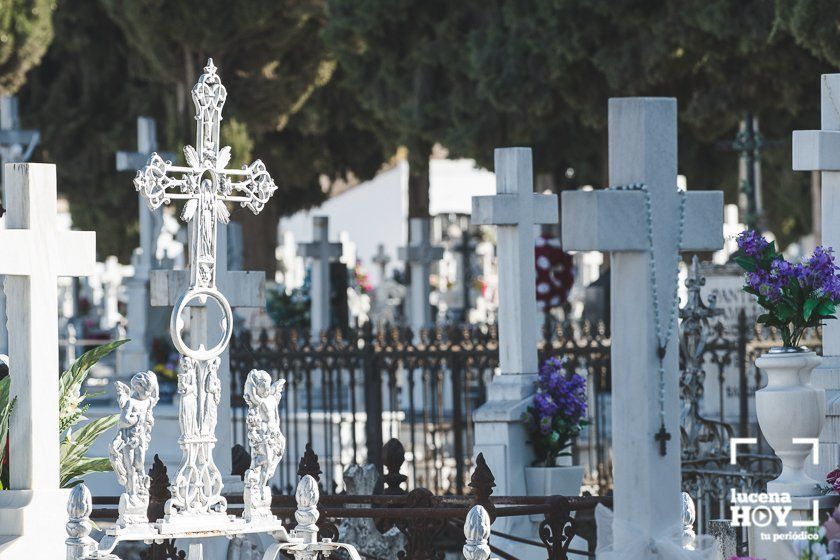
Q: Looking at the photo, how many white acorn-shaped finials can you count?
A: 4